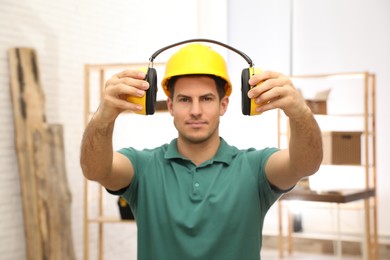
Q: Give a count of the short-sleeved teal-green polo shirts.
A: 1